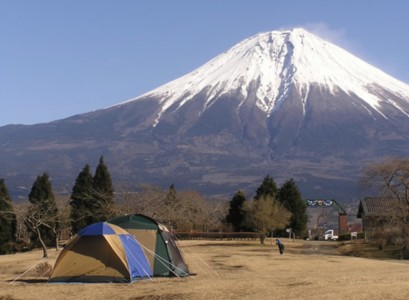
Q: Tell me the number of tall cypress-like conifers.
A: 7